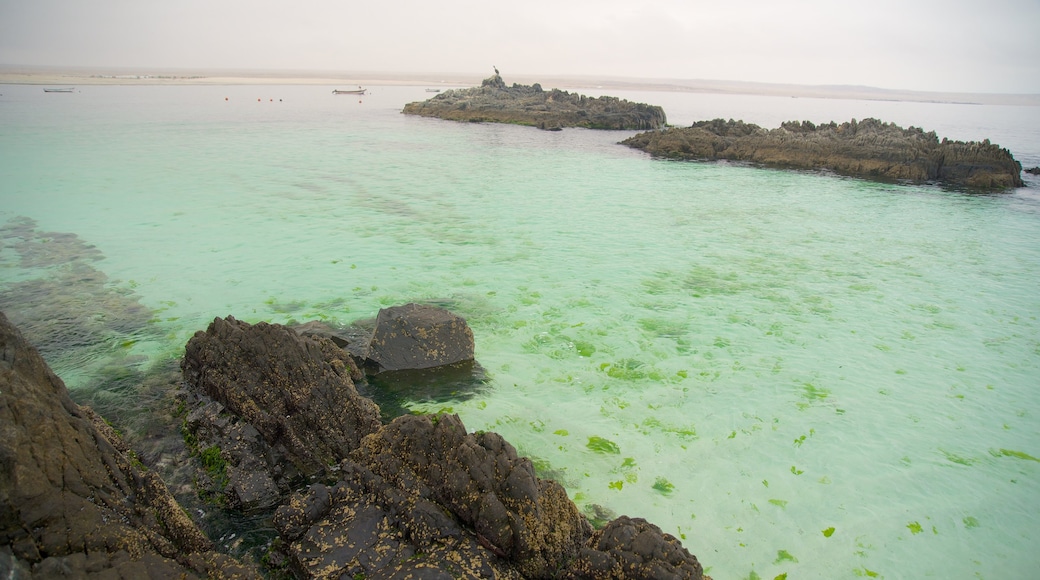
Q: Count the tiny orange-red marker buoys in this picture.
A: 4